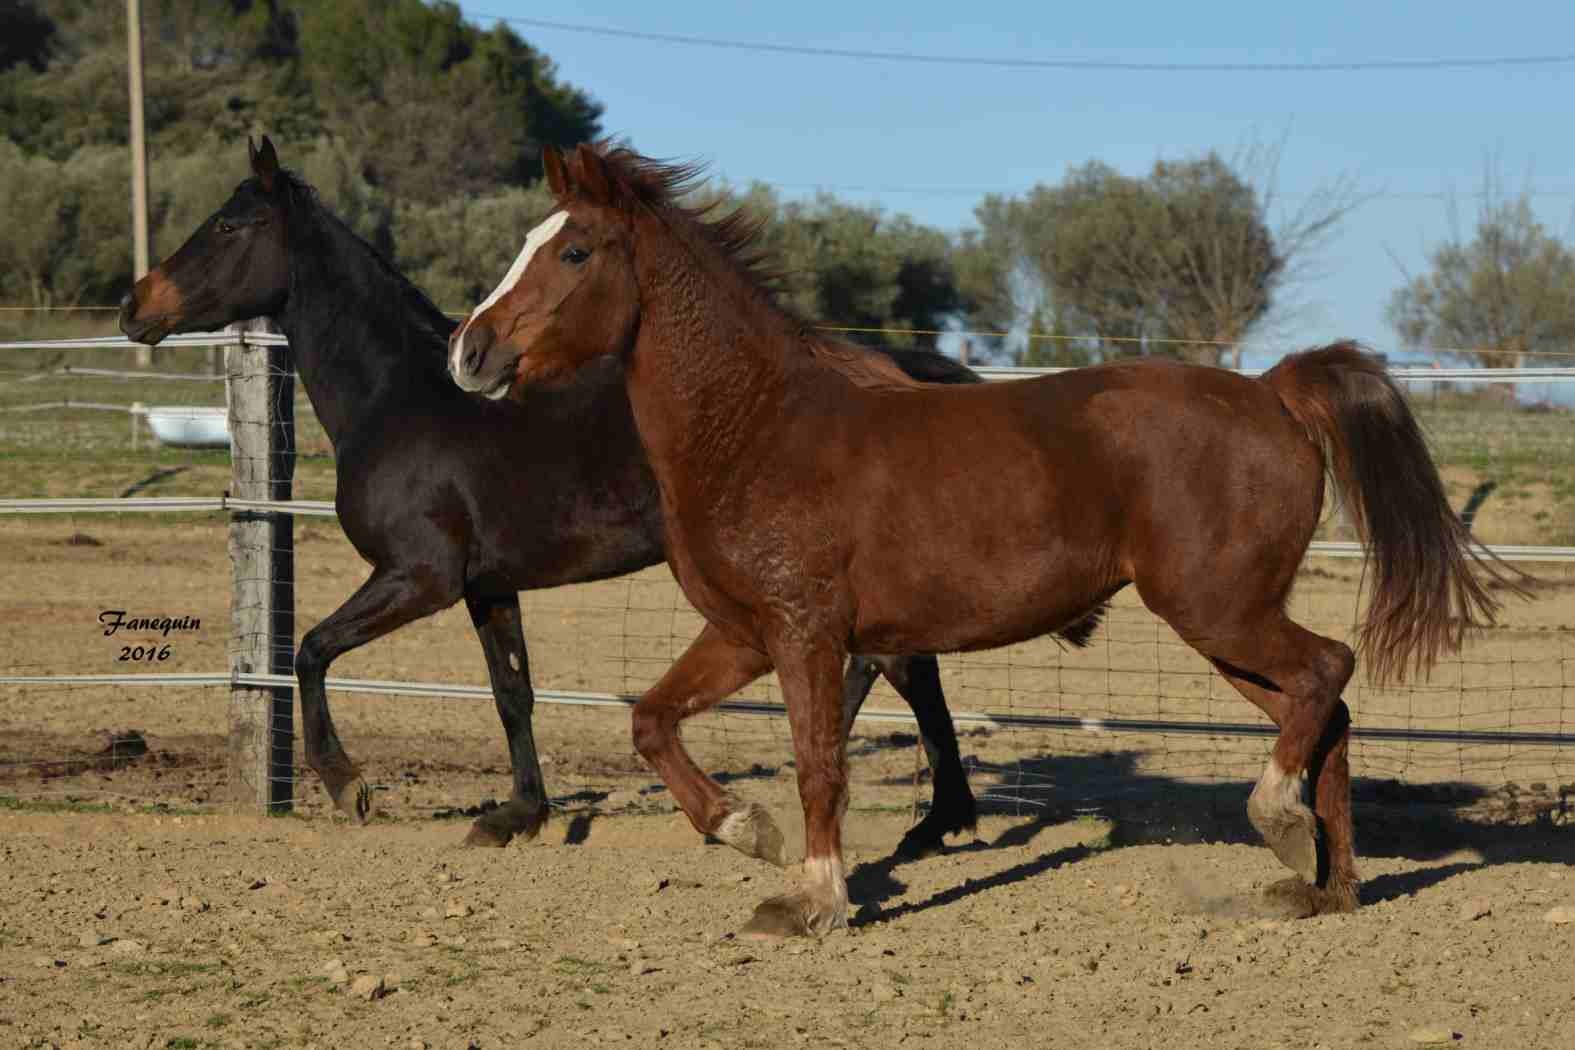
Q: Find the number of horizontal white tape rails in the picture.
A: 3